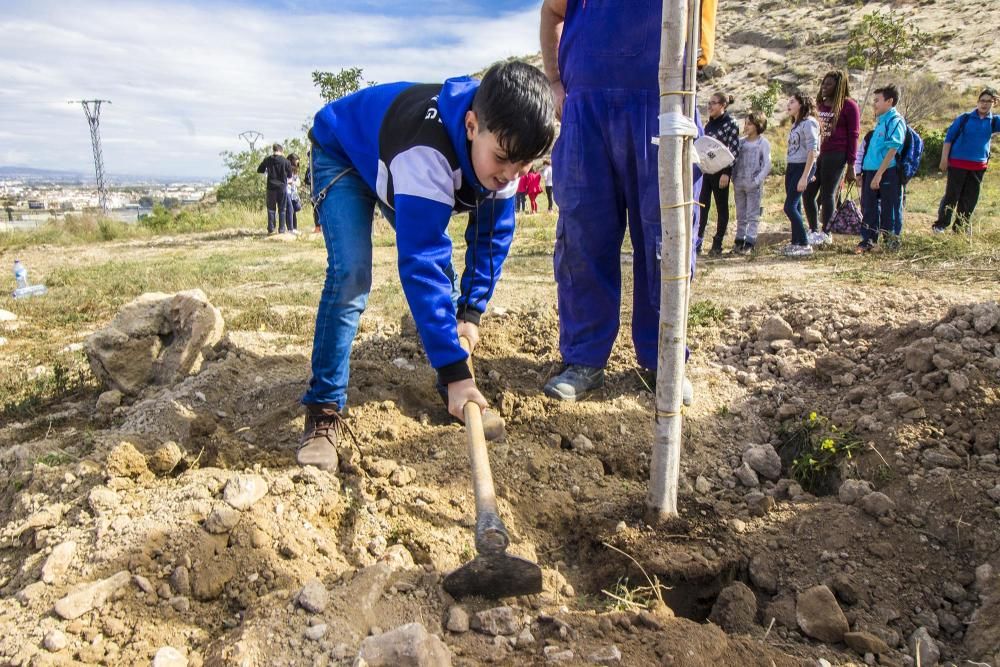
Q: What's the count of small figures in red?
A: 2